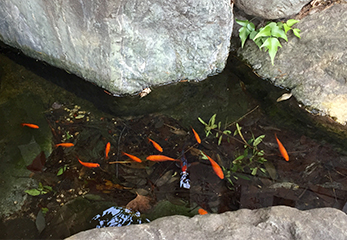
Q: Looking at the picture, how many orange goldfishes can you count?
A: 11